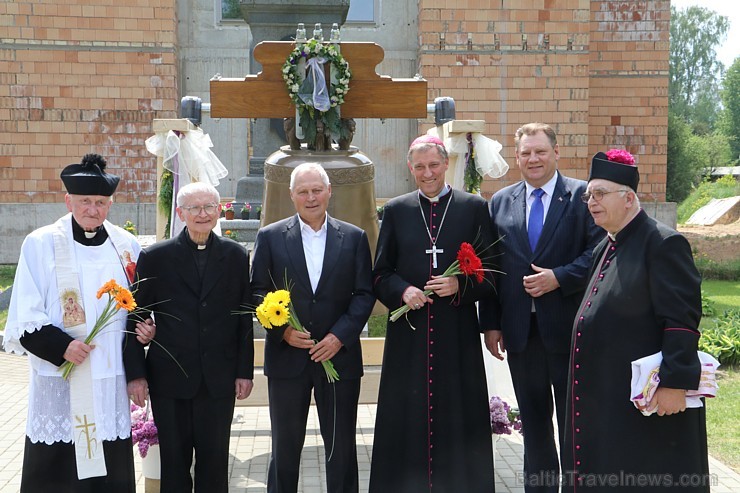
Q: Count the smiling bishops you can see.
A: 1